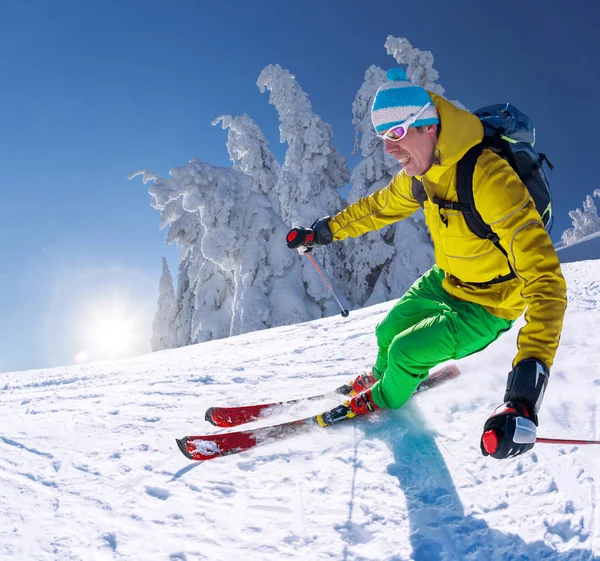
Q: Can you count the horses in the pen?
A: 0